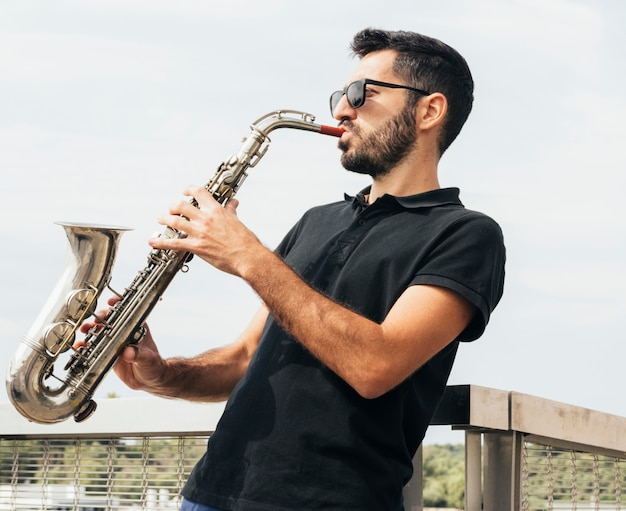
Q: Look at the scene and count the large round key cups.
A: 2